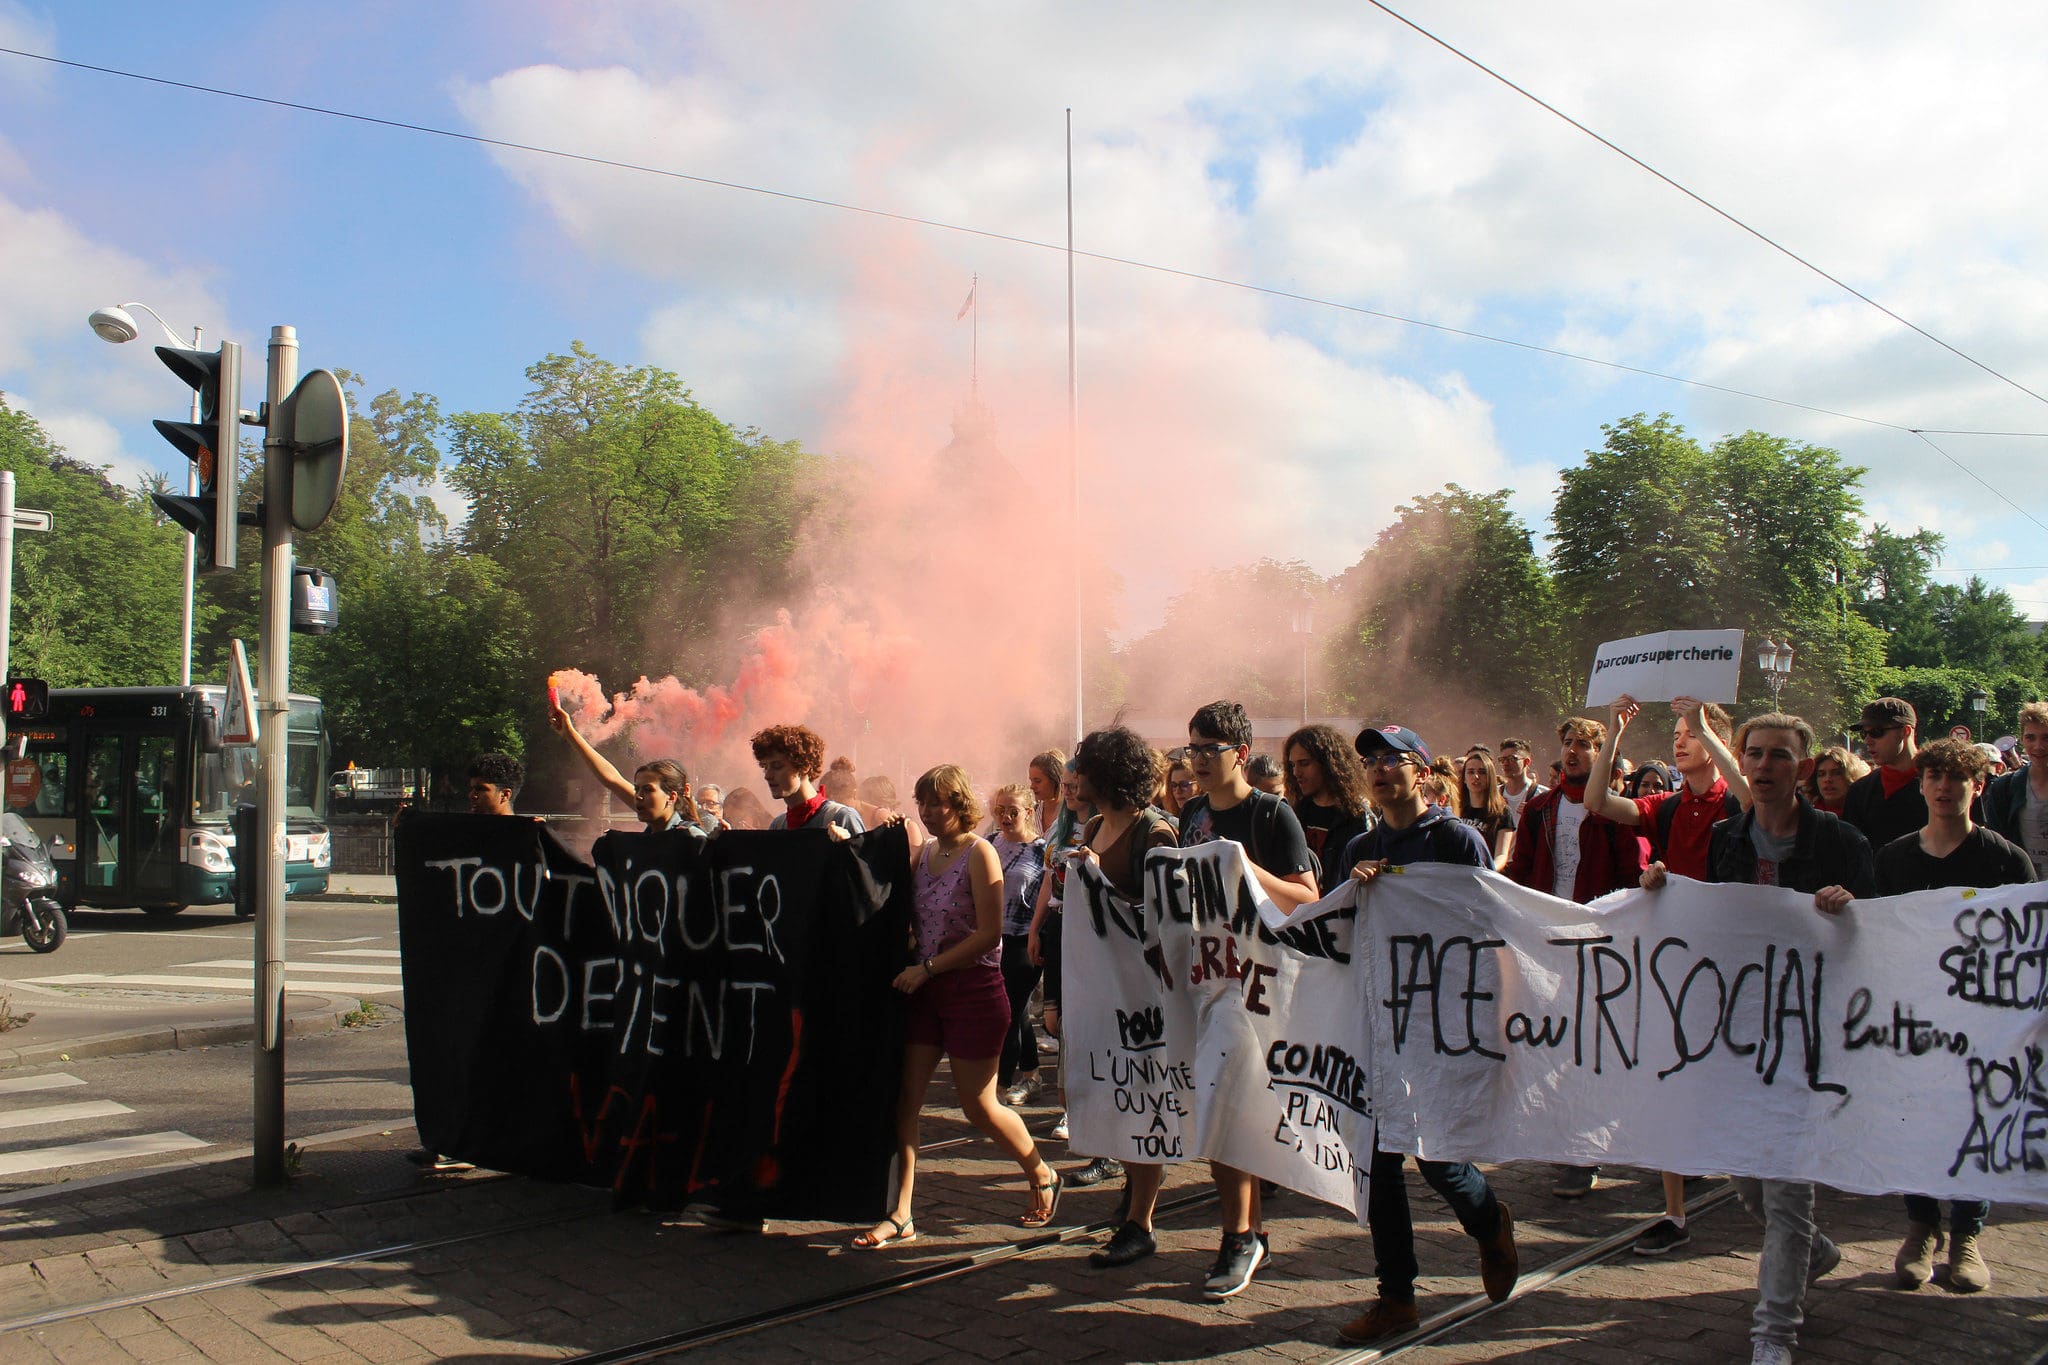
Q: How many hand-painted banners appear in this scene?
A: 3